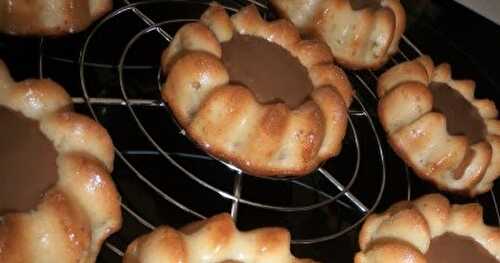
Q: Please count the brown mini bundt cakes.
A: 7